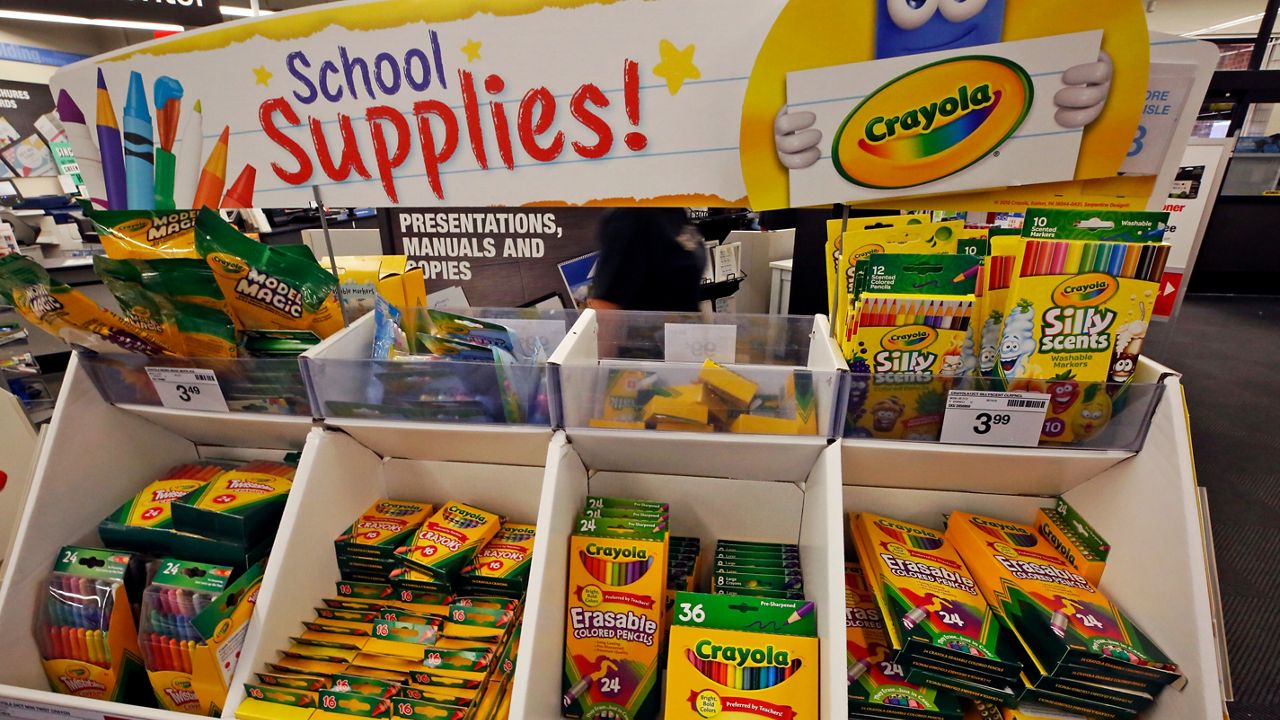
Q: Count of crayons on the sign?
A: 2